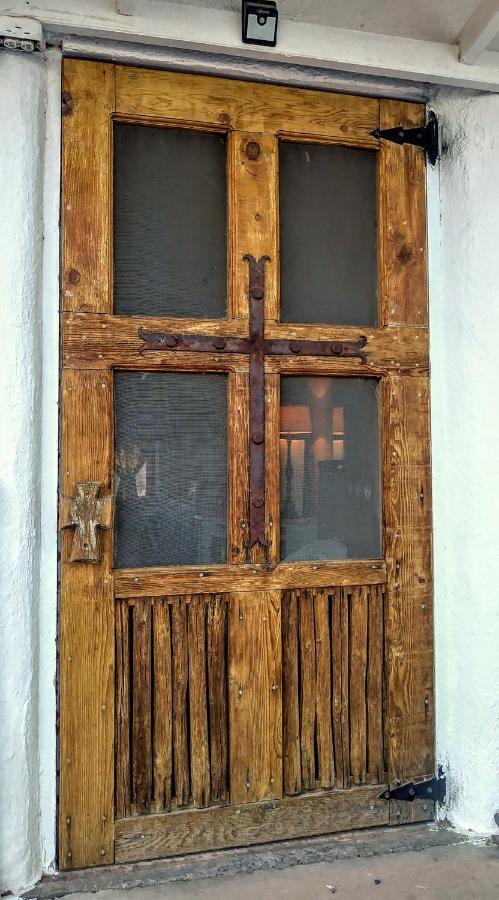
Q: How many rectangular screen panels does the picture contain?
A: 4